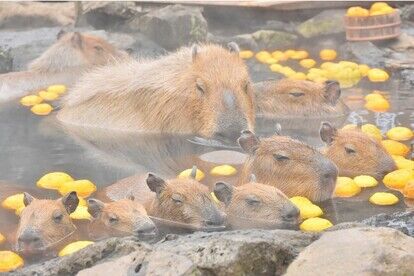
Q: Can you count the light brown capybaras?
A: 9